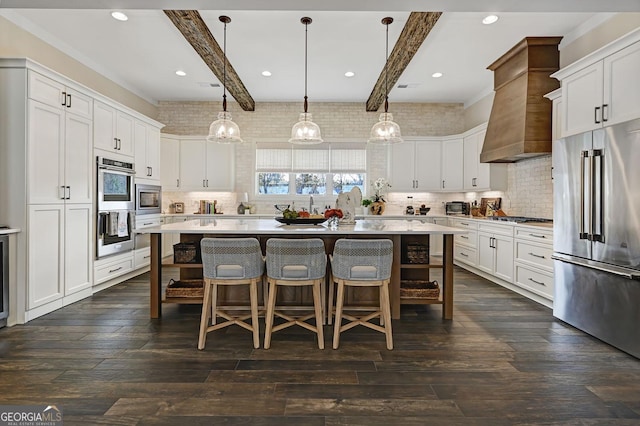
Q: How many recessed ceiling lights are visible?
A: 6